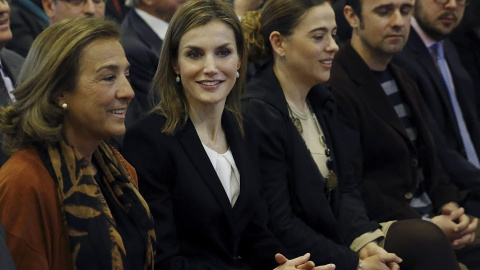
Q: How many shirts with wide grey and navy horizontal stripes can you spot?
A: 1